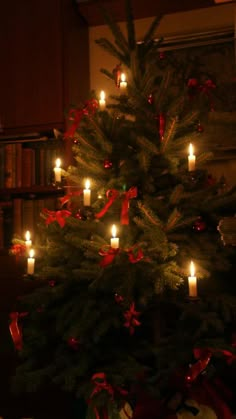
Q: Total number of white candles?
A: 9